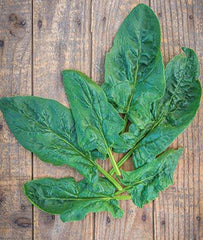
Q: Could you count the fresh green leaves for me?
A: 6